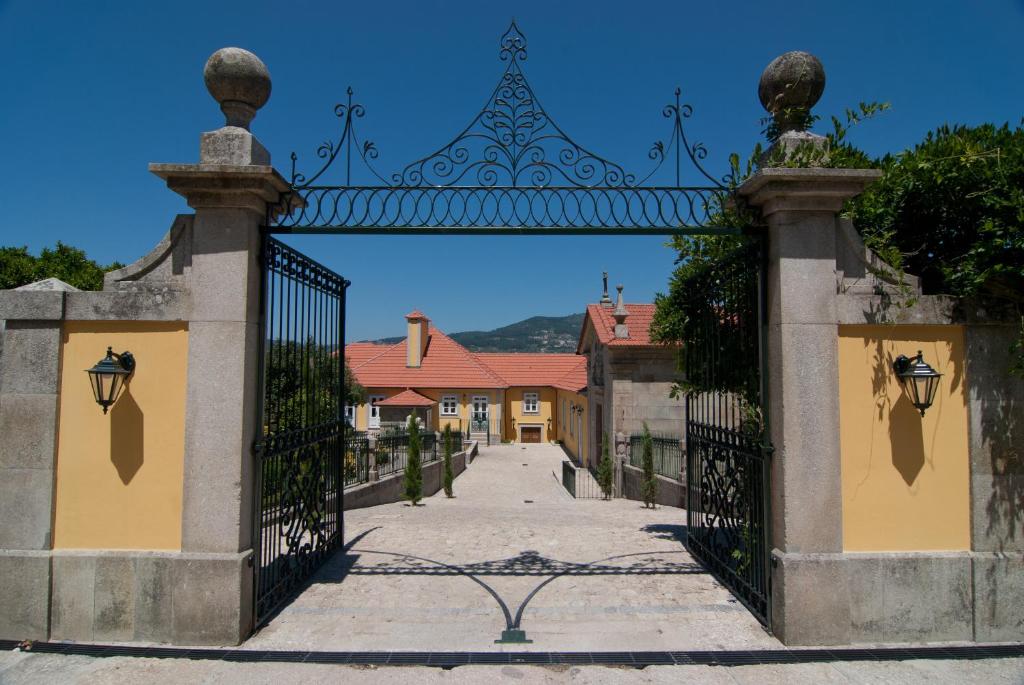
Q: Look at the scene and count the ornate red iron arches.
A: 0